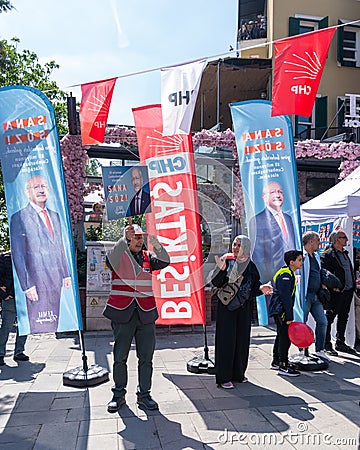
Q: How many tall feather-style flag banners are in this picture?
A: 3